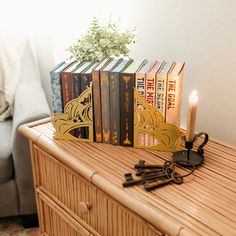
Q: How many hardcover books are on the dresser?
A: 12